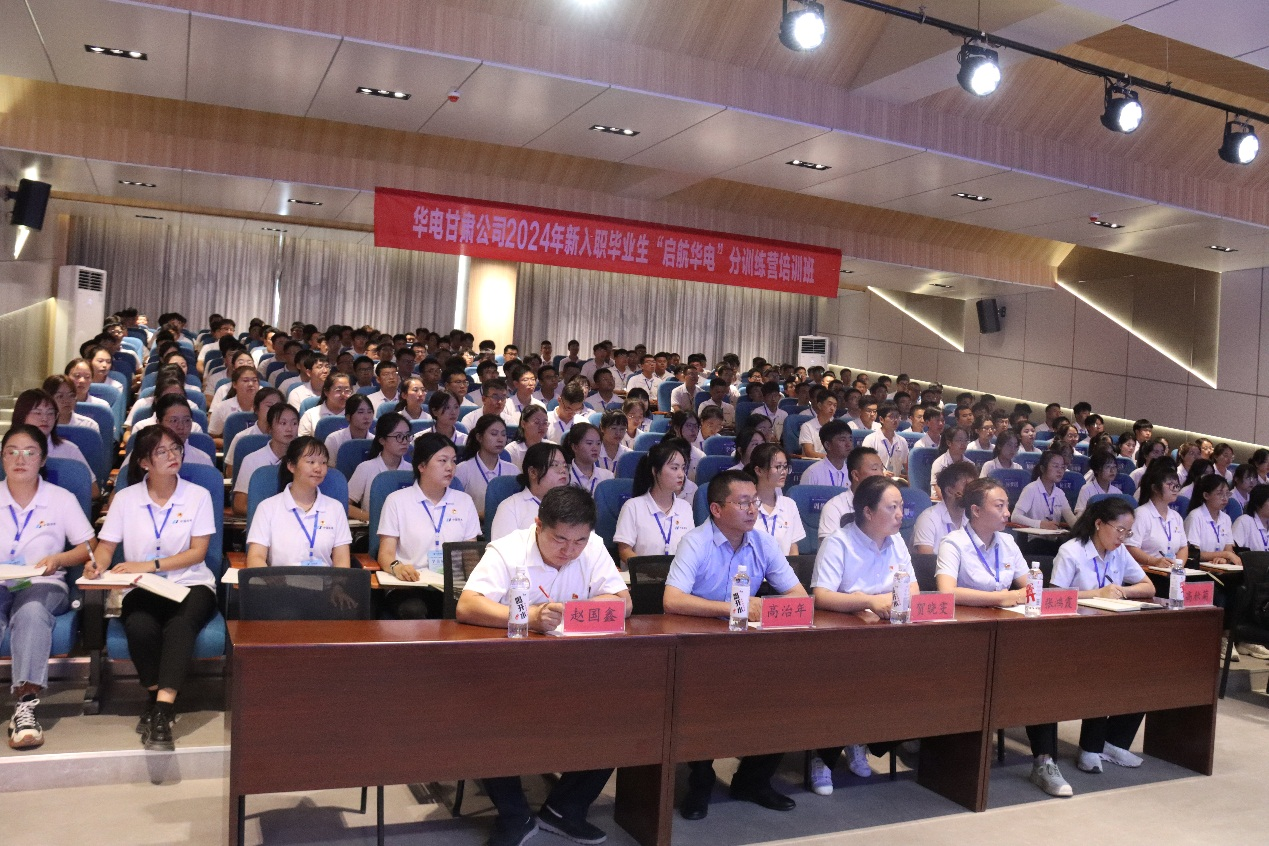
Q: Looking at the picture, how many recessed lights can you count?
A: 13